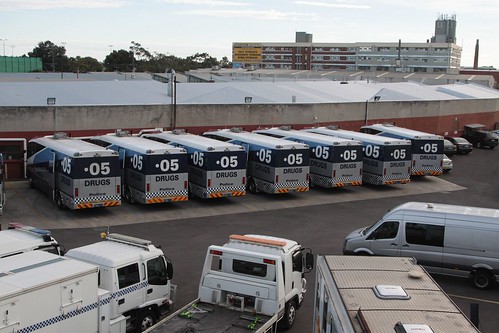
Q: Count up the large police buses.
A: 7